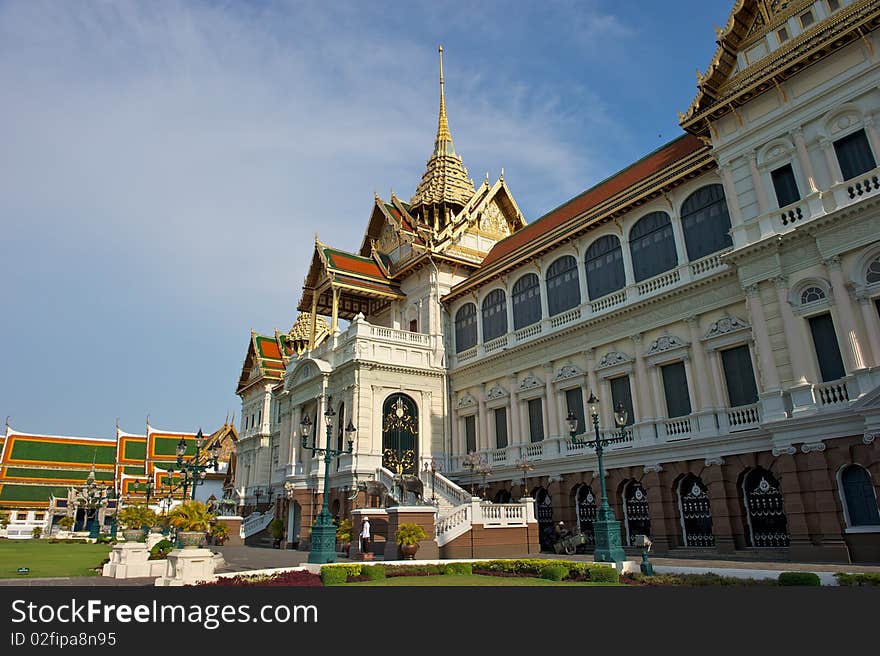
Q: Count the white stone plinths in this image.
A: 2